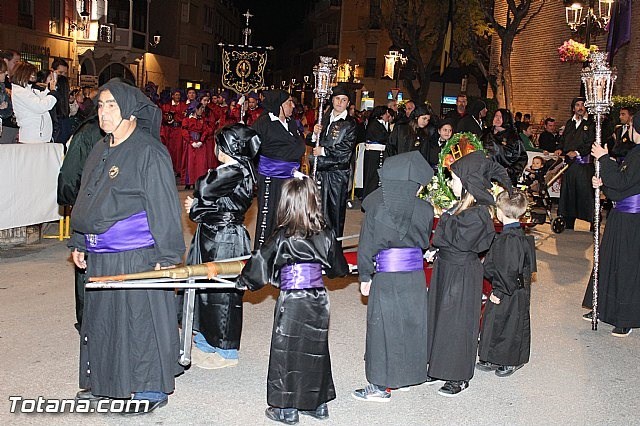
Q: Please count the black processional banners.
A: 1